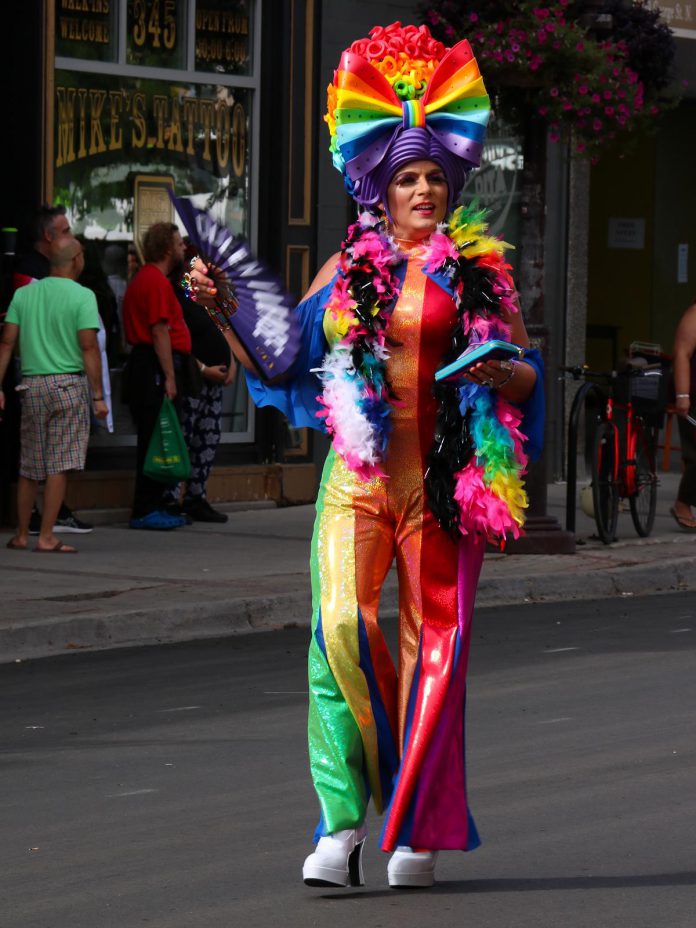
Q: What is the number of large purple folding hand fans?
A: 1